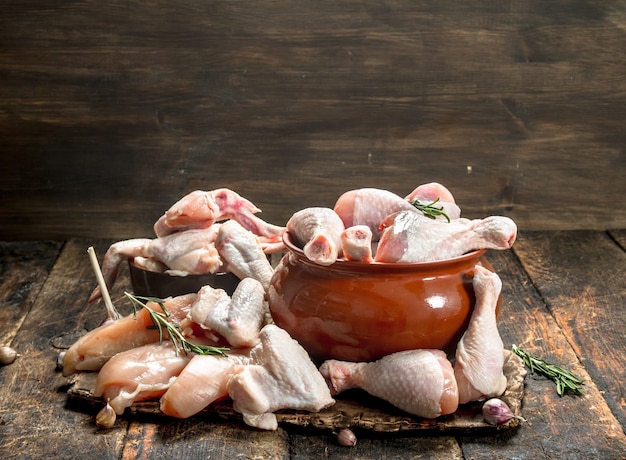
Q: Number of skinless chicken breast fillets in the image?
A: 3